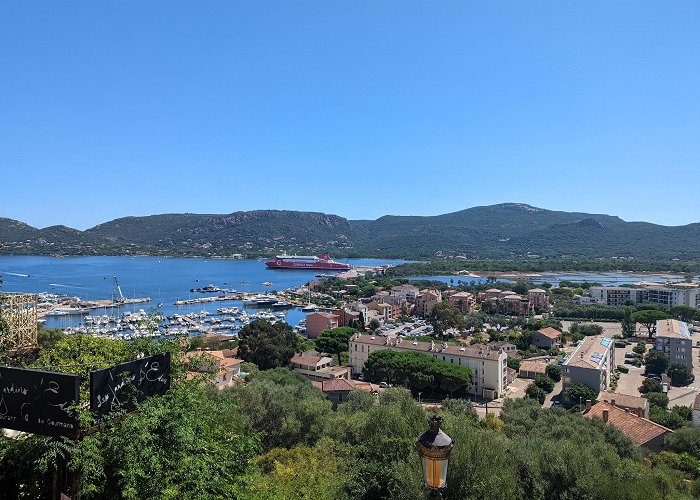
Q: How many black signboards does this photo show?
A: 2